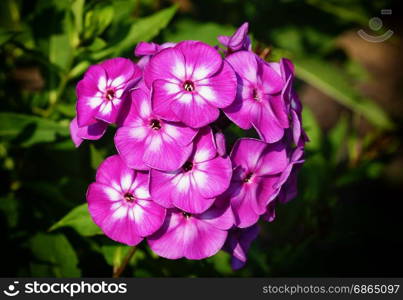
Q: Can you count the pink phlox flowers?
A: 8